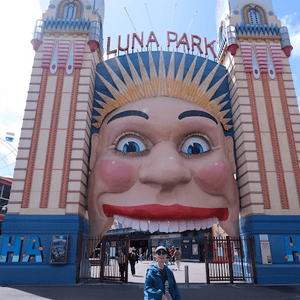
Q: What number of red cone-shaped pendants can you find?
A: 4